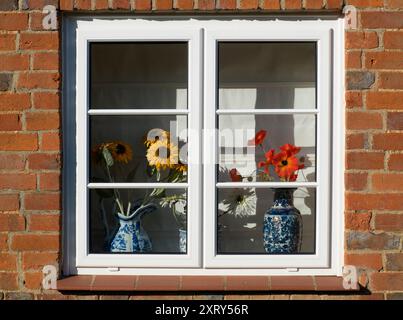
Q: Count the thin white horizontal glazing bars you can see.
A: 4